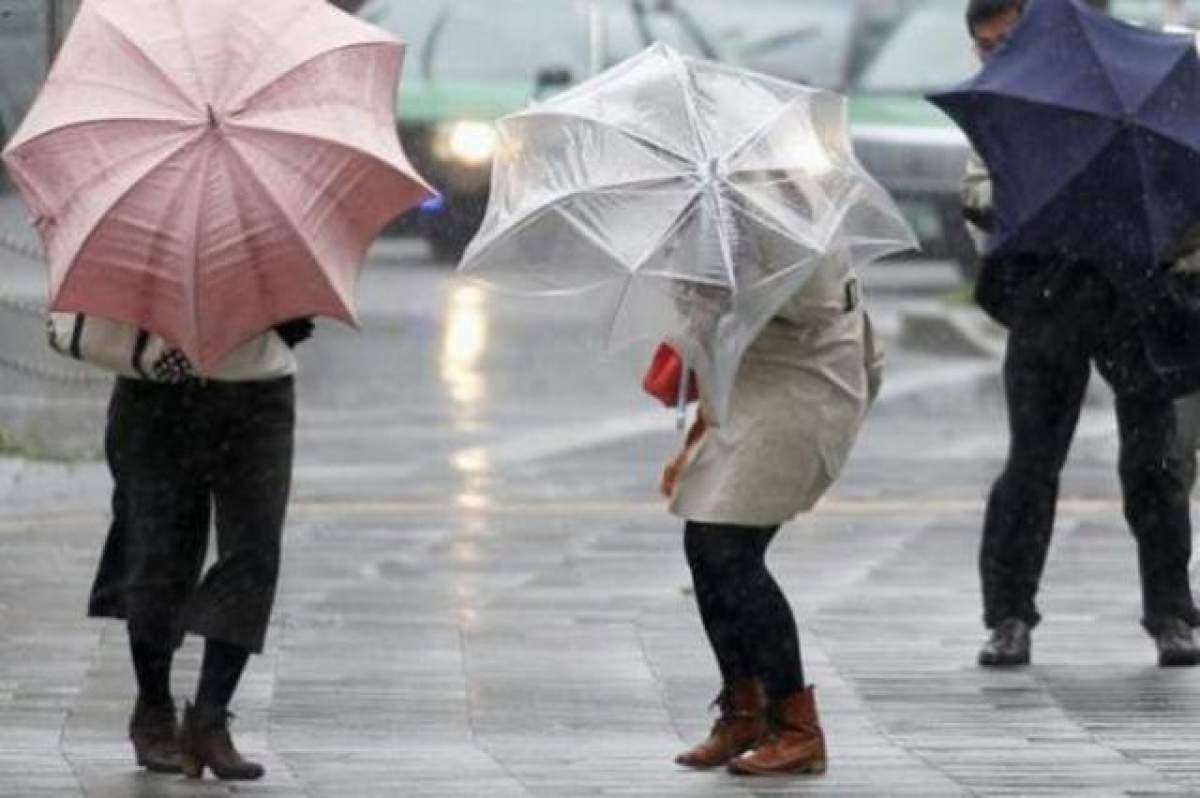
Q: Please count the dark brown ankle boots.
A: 2